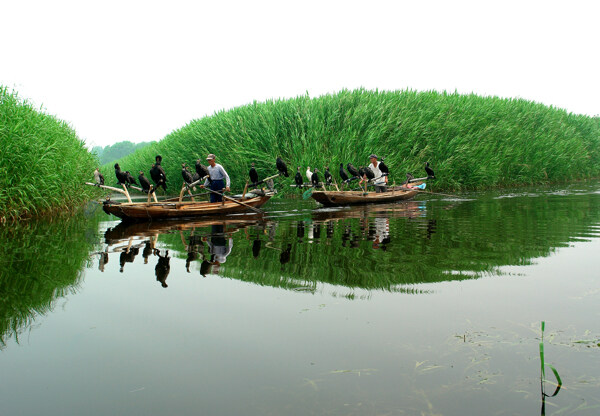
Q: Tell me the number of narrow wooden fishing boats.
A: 2